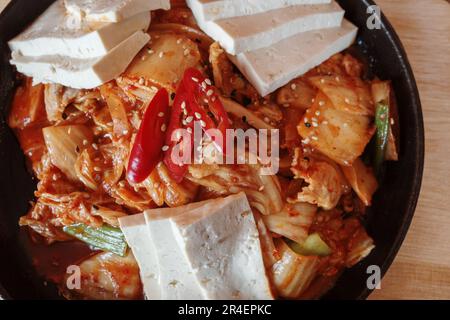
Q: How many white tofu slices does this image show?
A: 9